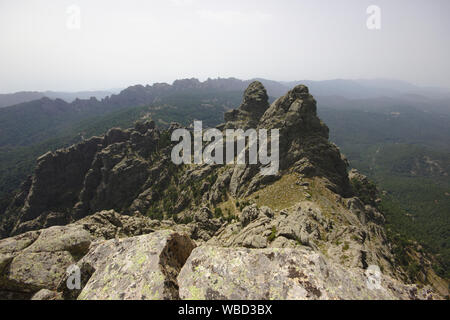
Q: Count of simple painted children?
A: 0